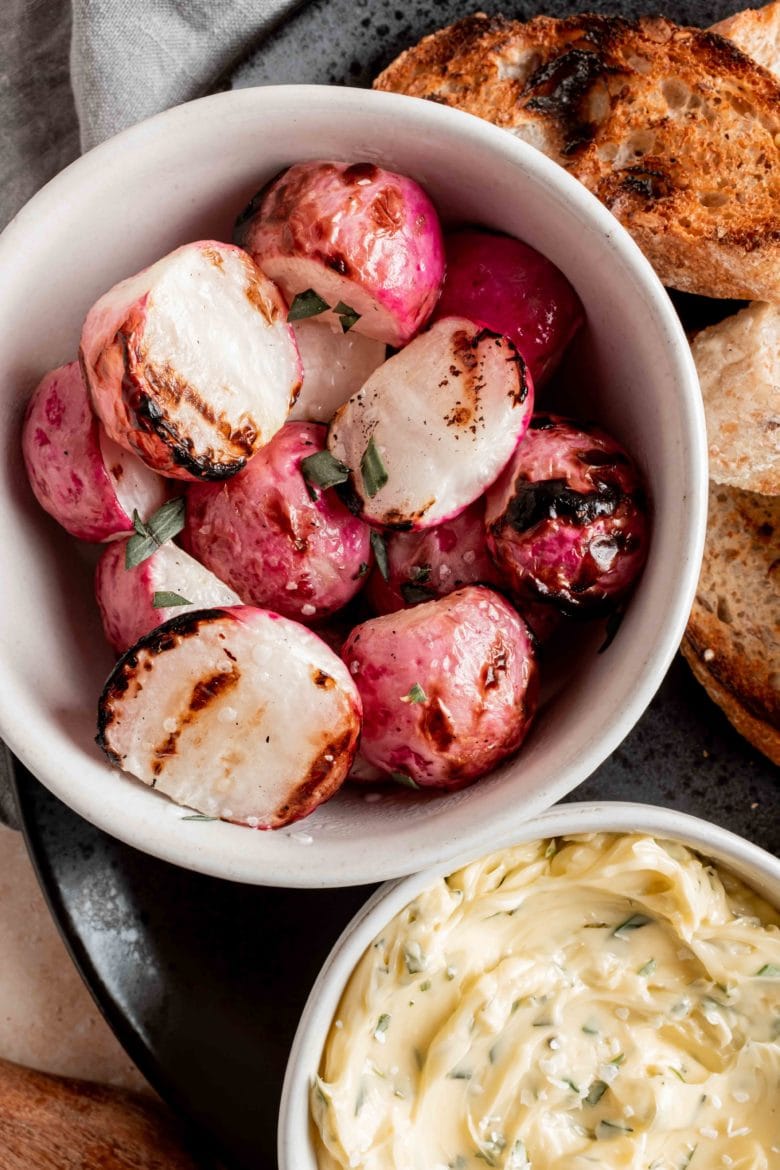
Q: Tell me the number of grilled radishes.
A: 12